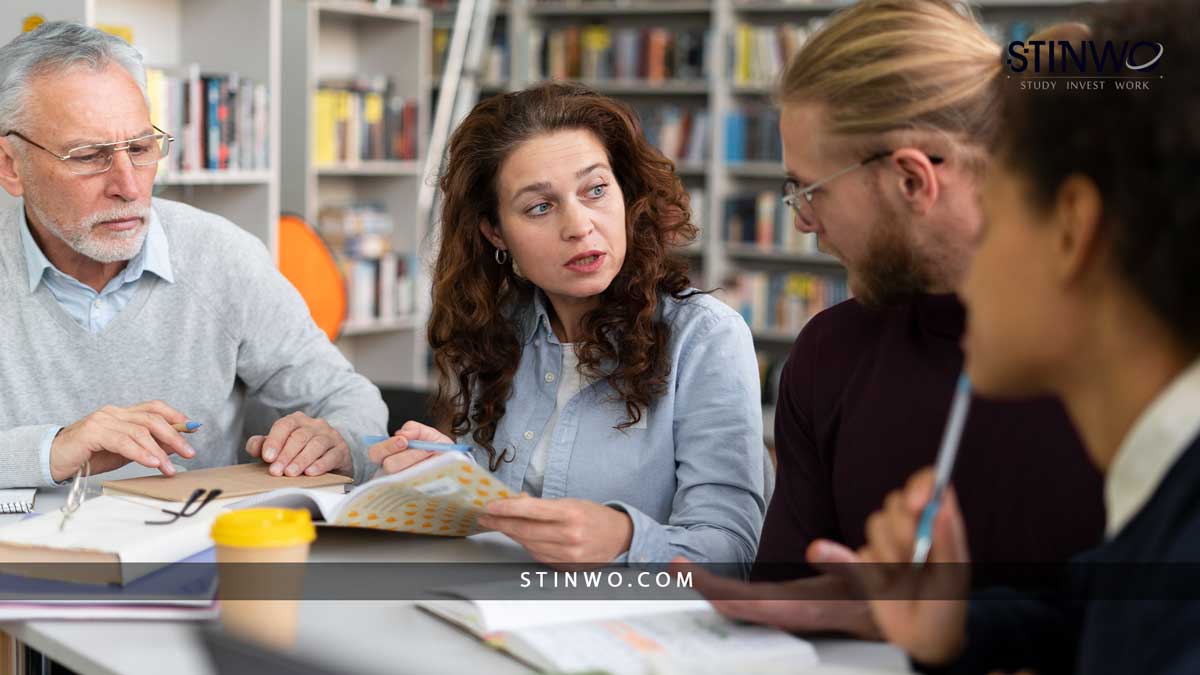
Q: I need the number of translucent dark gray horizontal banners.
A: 1